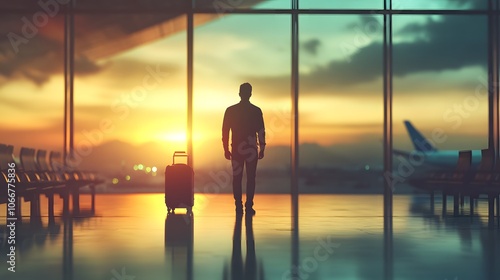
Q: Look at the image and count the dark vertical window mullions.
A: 5